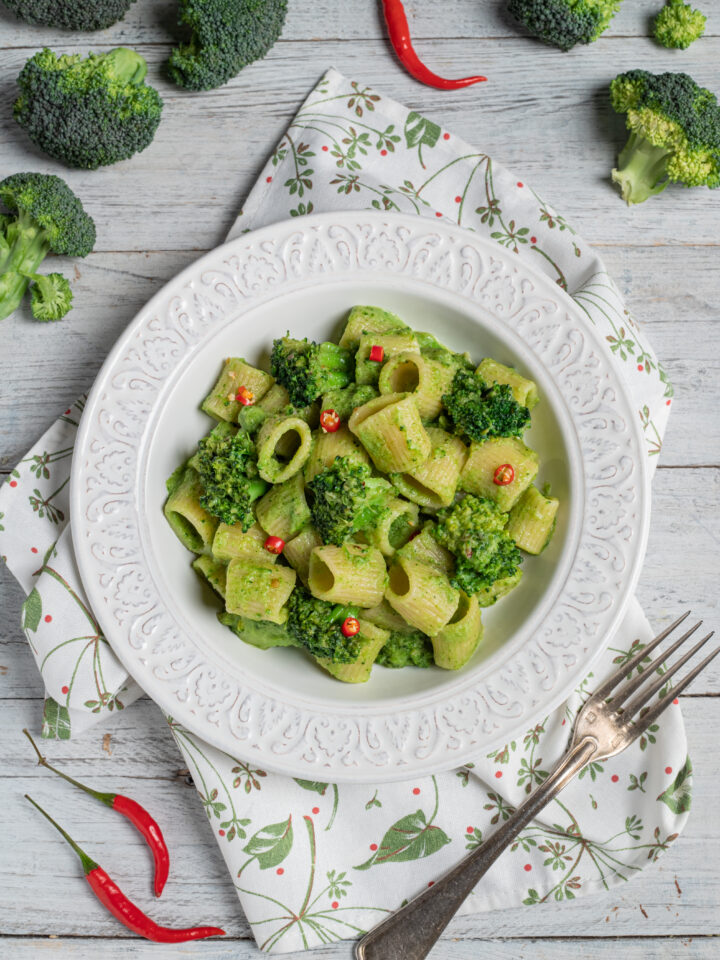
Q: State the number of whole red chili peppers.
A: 3